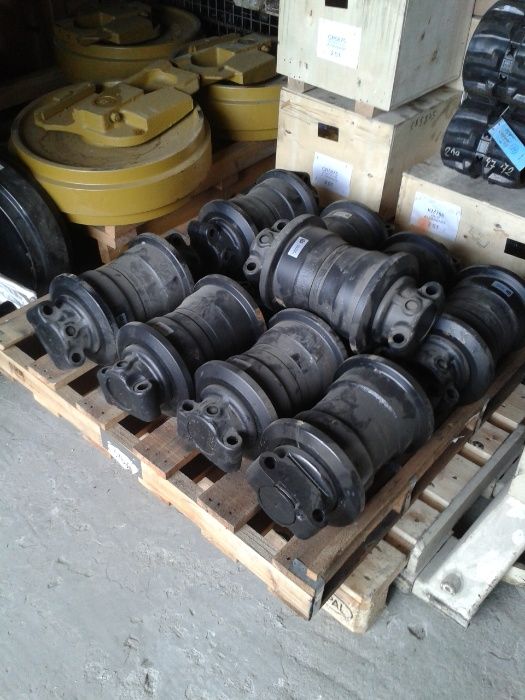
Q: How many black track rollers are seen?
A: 9